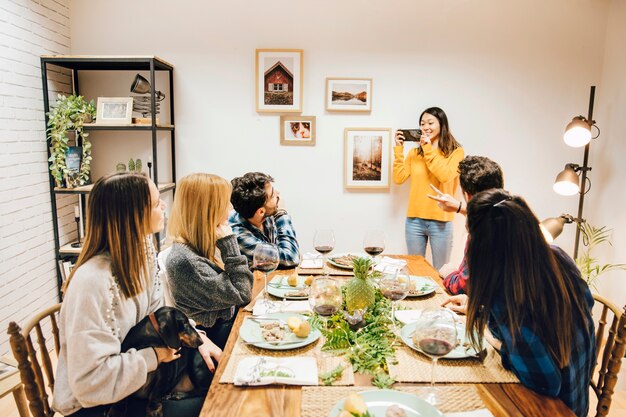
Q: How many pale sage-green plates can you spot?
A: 6